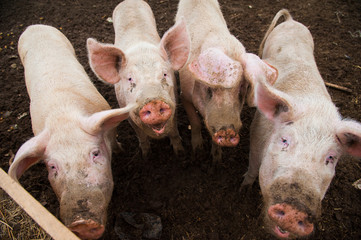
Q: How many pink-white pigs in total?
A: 4